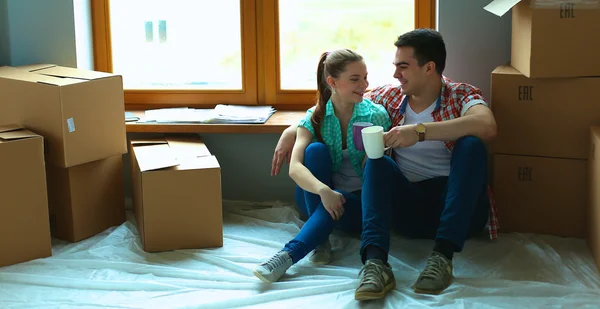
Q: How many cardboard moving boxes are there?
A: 8